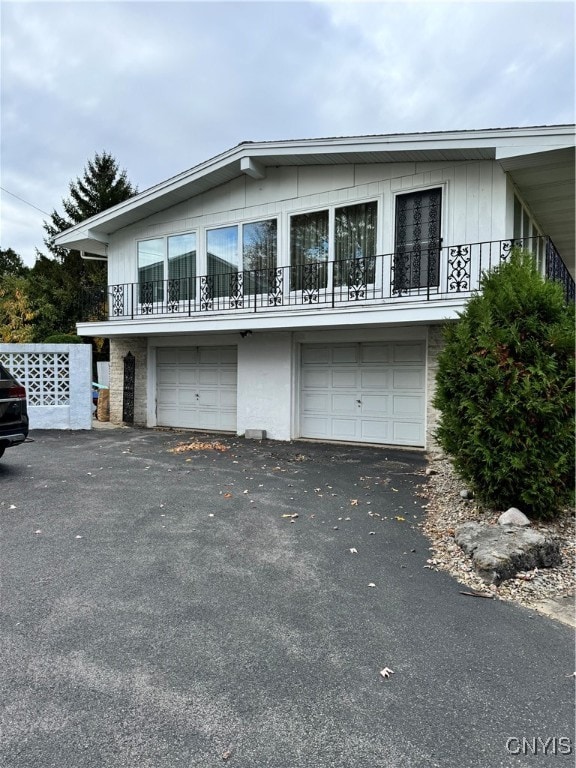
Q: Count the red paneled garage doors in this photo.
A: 0